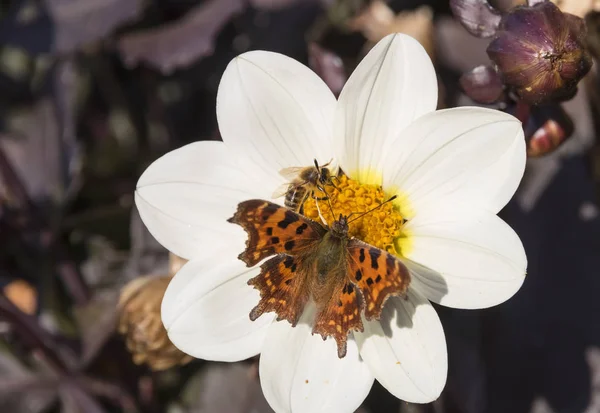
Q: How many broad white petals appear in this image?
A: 8